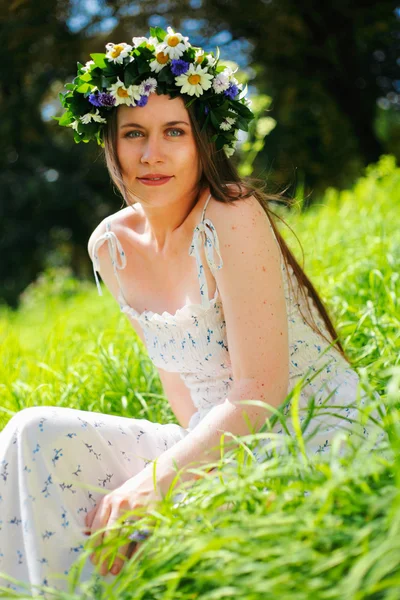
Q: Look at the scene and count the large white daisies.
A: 5